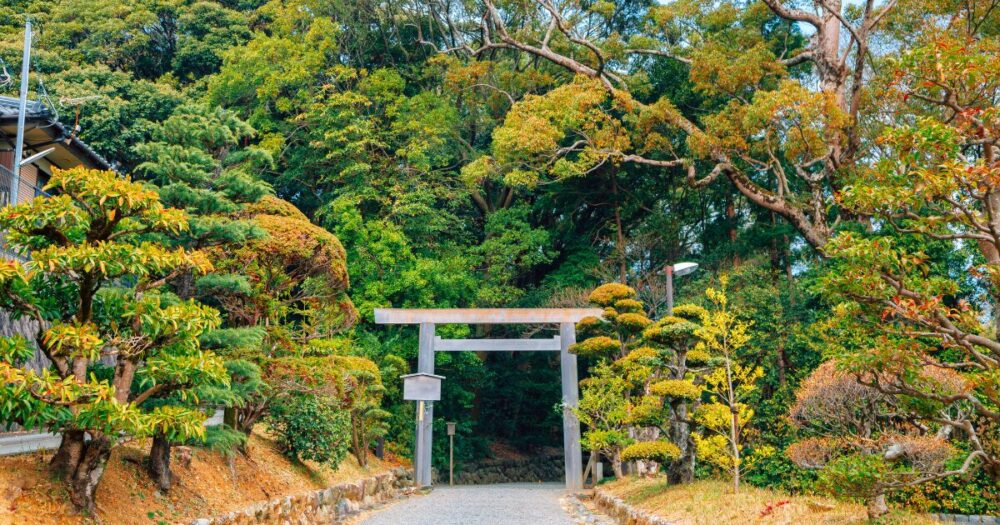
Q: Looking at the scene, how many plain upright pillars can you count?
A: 2